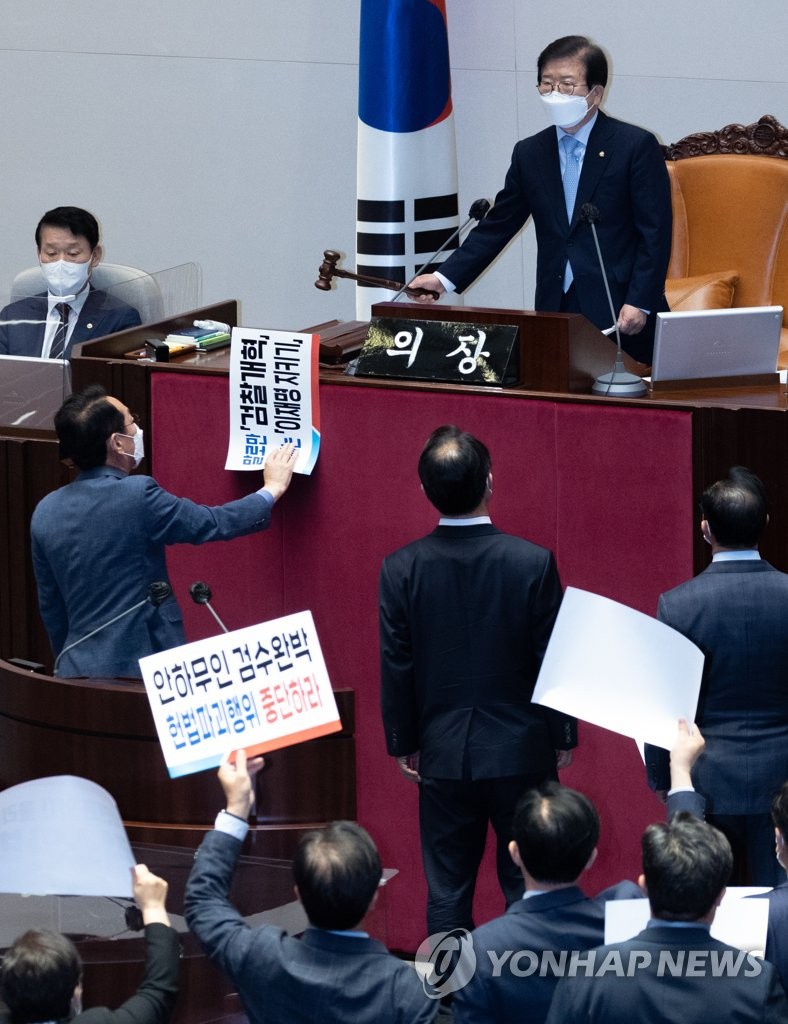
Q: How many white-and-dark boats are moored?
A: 0